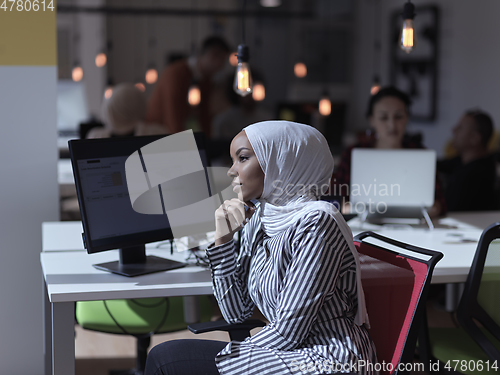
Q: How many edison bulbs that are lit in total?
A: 13